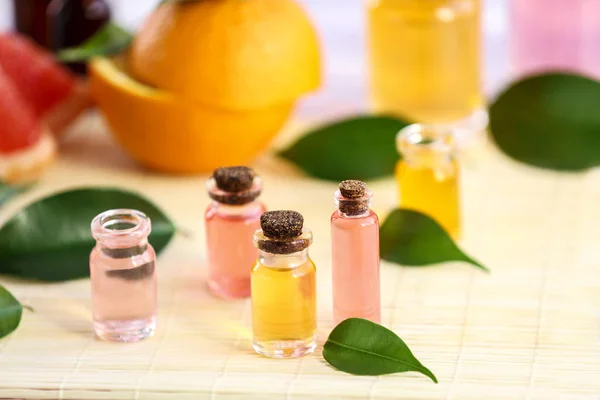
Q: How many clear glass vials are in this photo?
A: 5